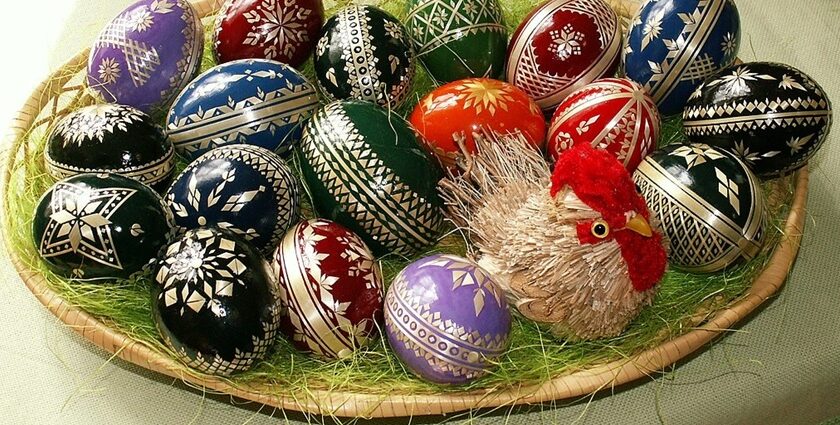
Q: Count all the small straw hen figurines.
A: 1